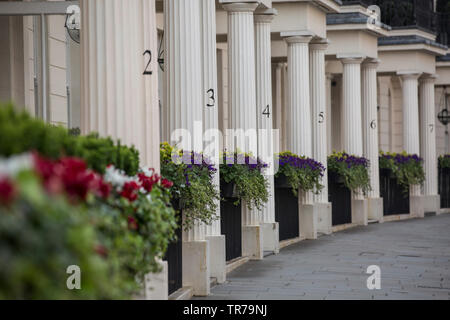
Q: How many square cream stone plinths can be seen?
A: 11